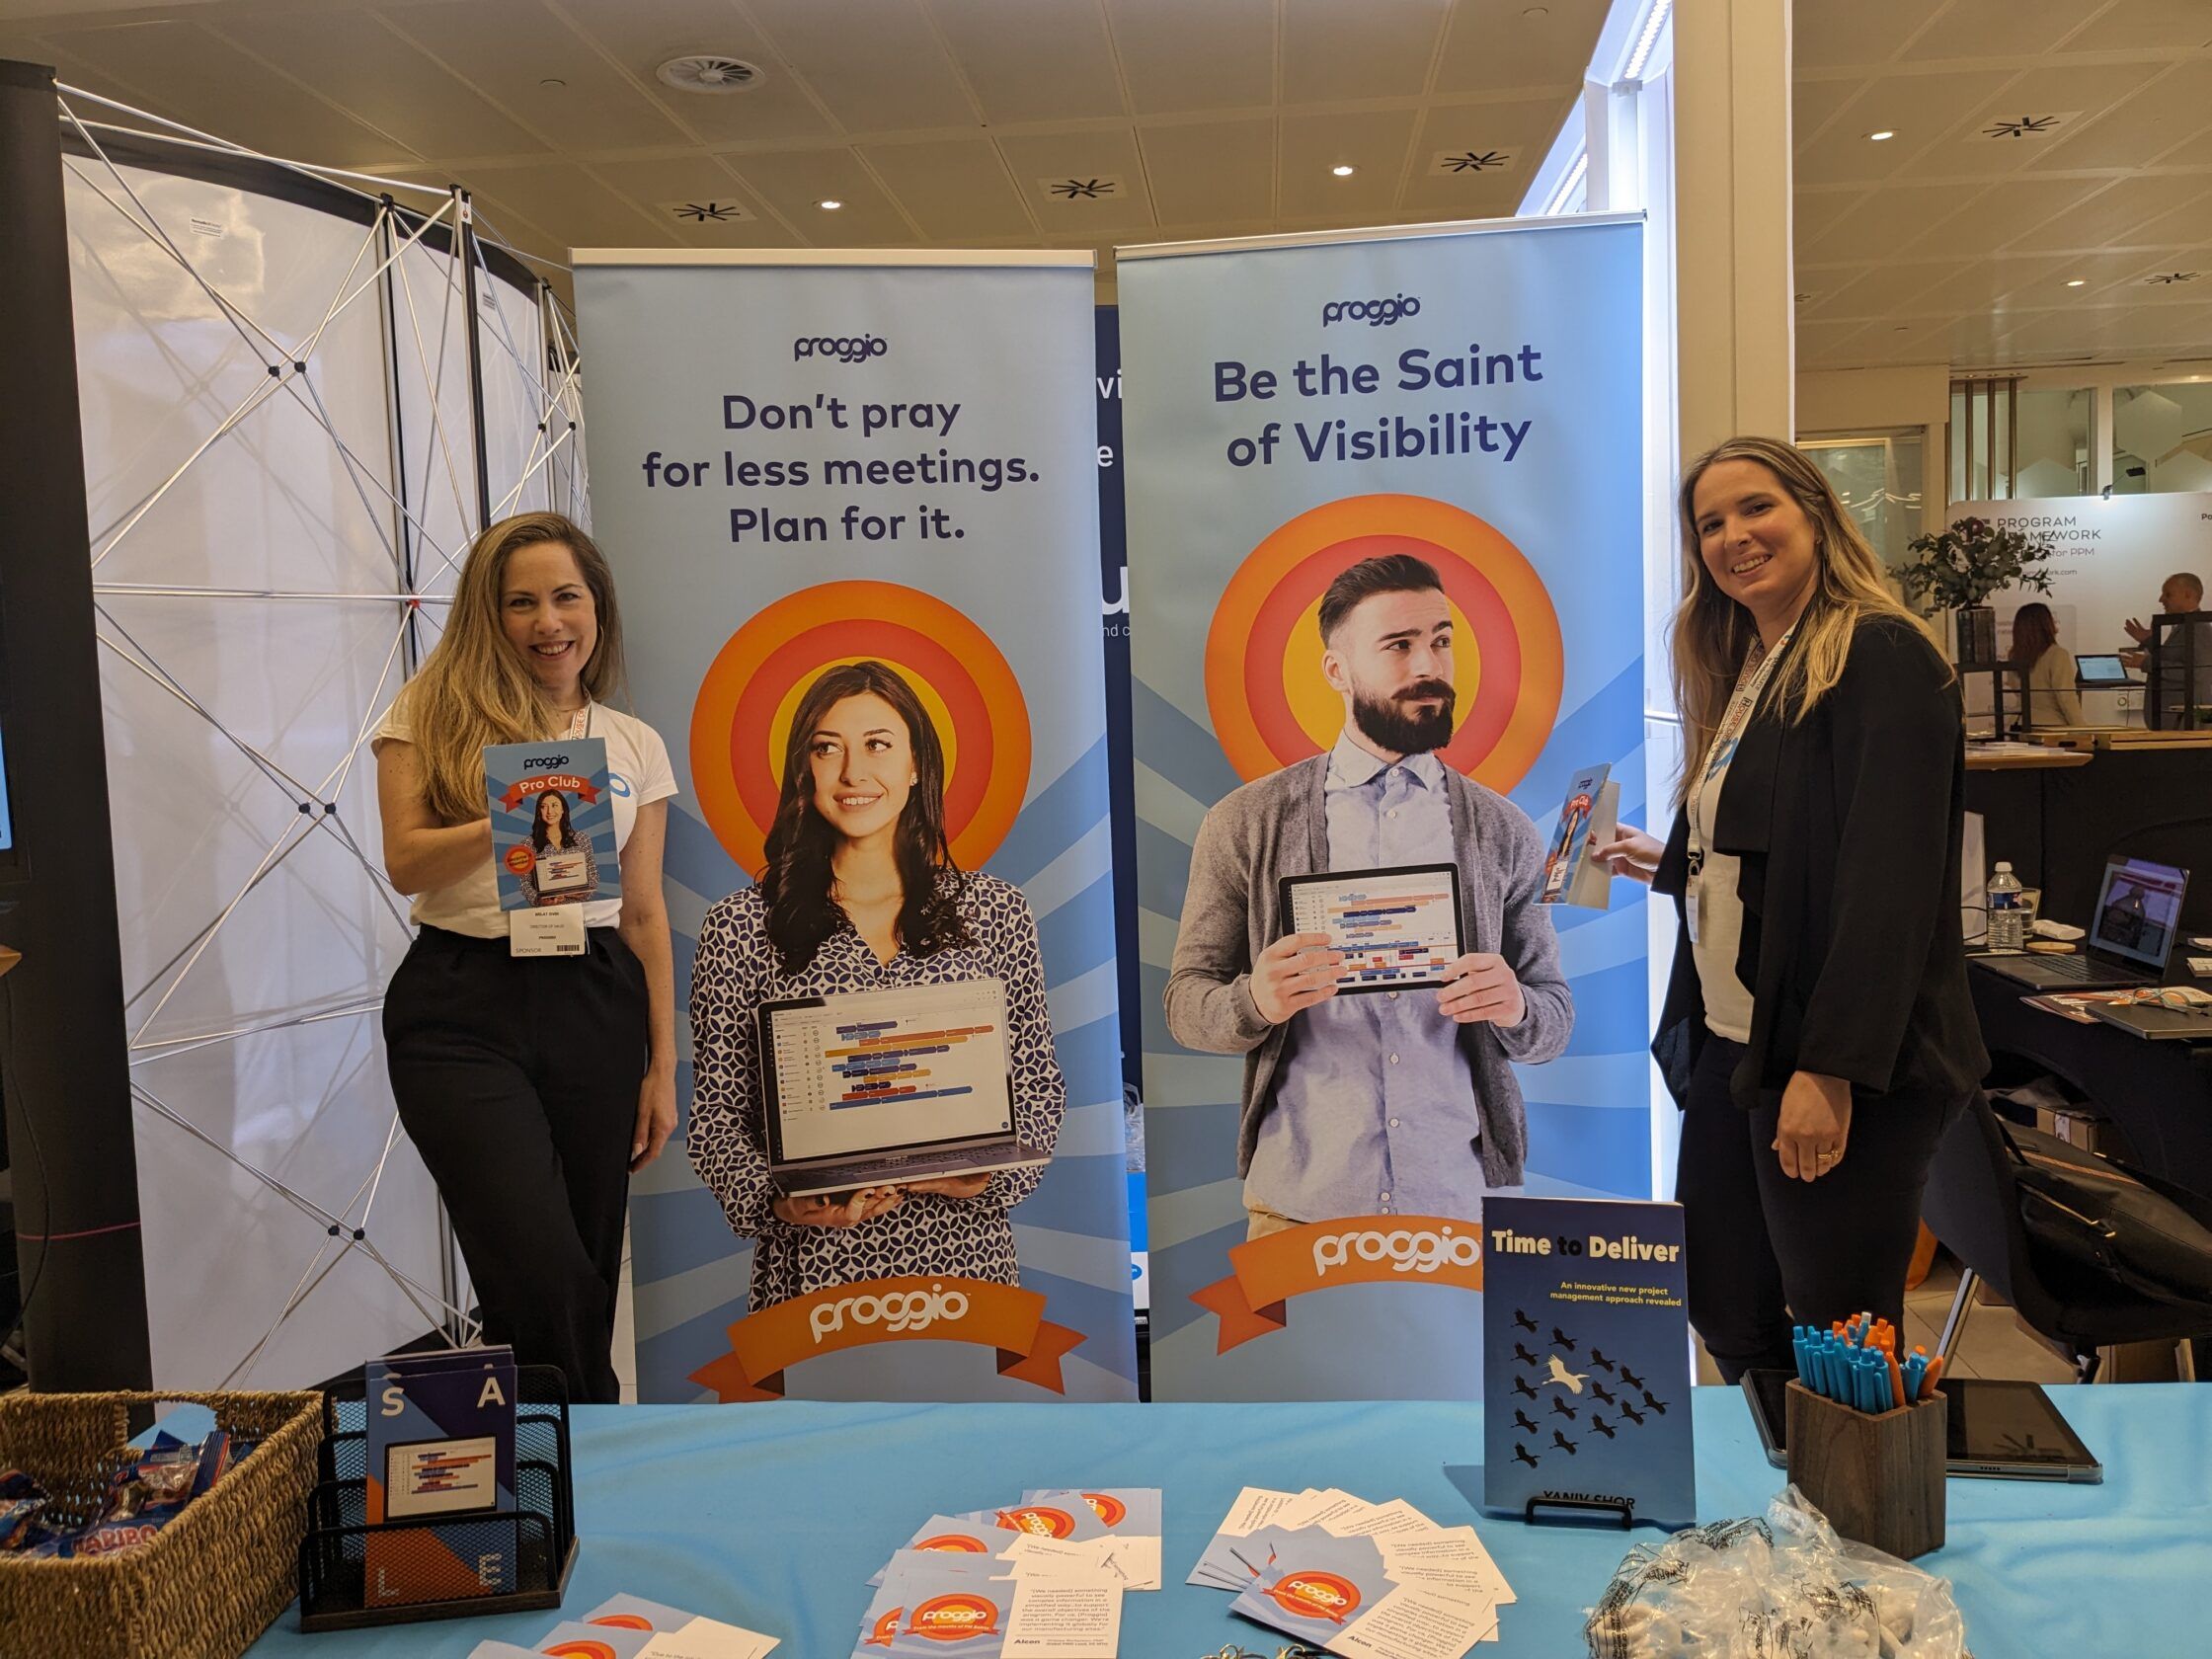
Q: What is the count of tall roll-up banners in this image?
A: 2